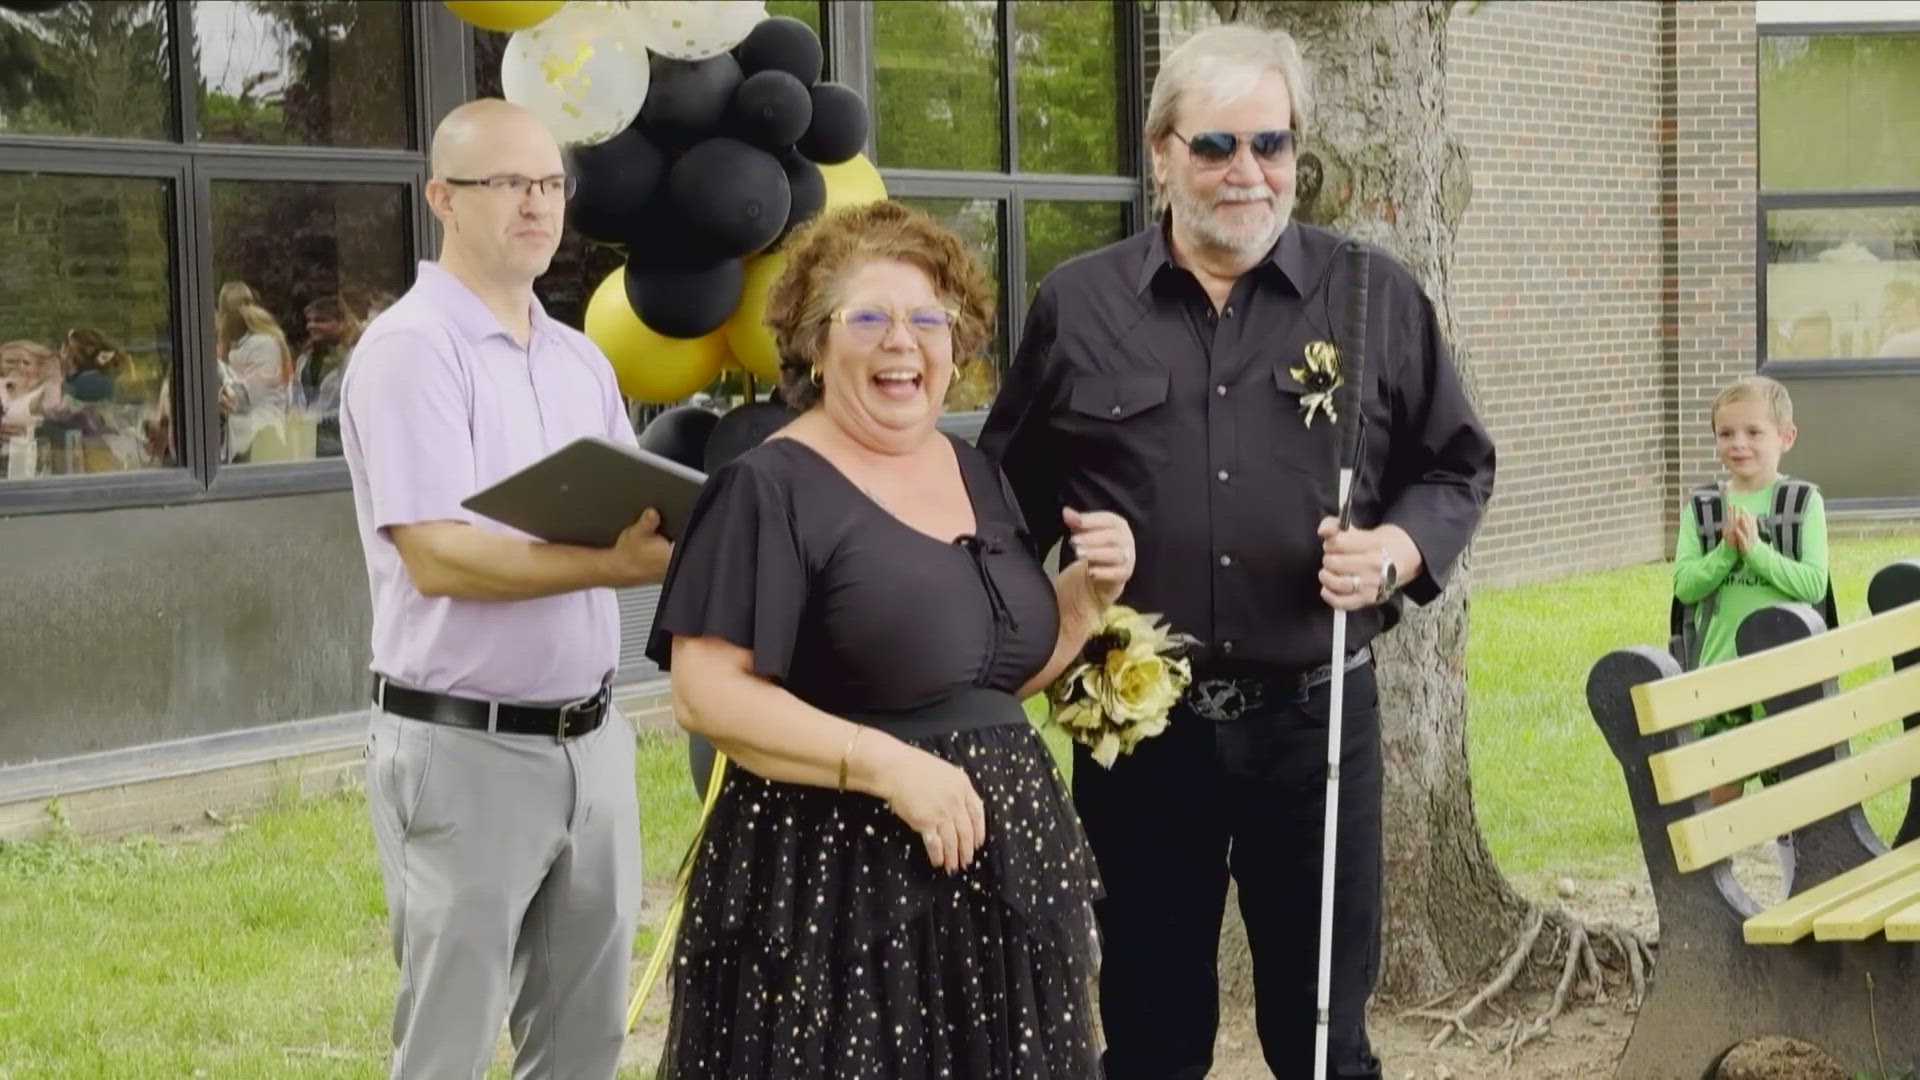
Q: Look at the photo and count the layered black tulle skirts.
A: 1